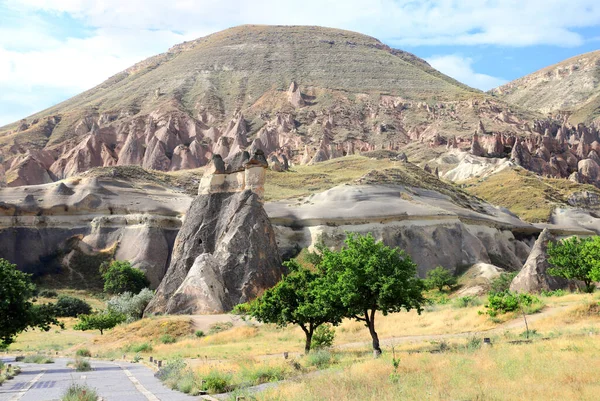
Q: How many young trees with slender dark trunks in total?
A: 2